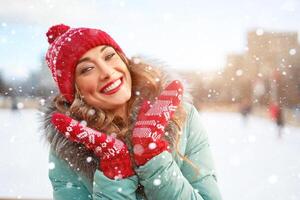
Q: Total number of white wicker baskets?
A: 0